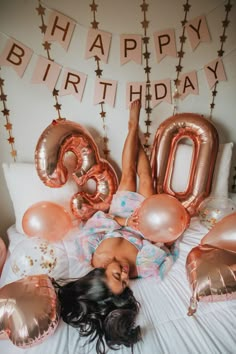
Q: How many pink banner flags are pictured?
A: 13